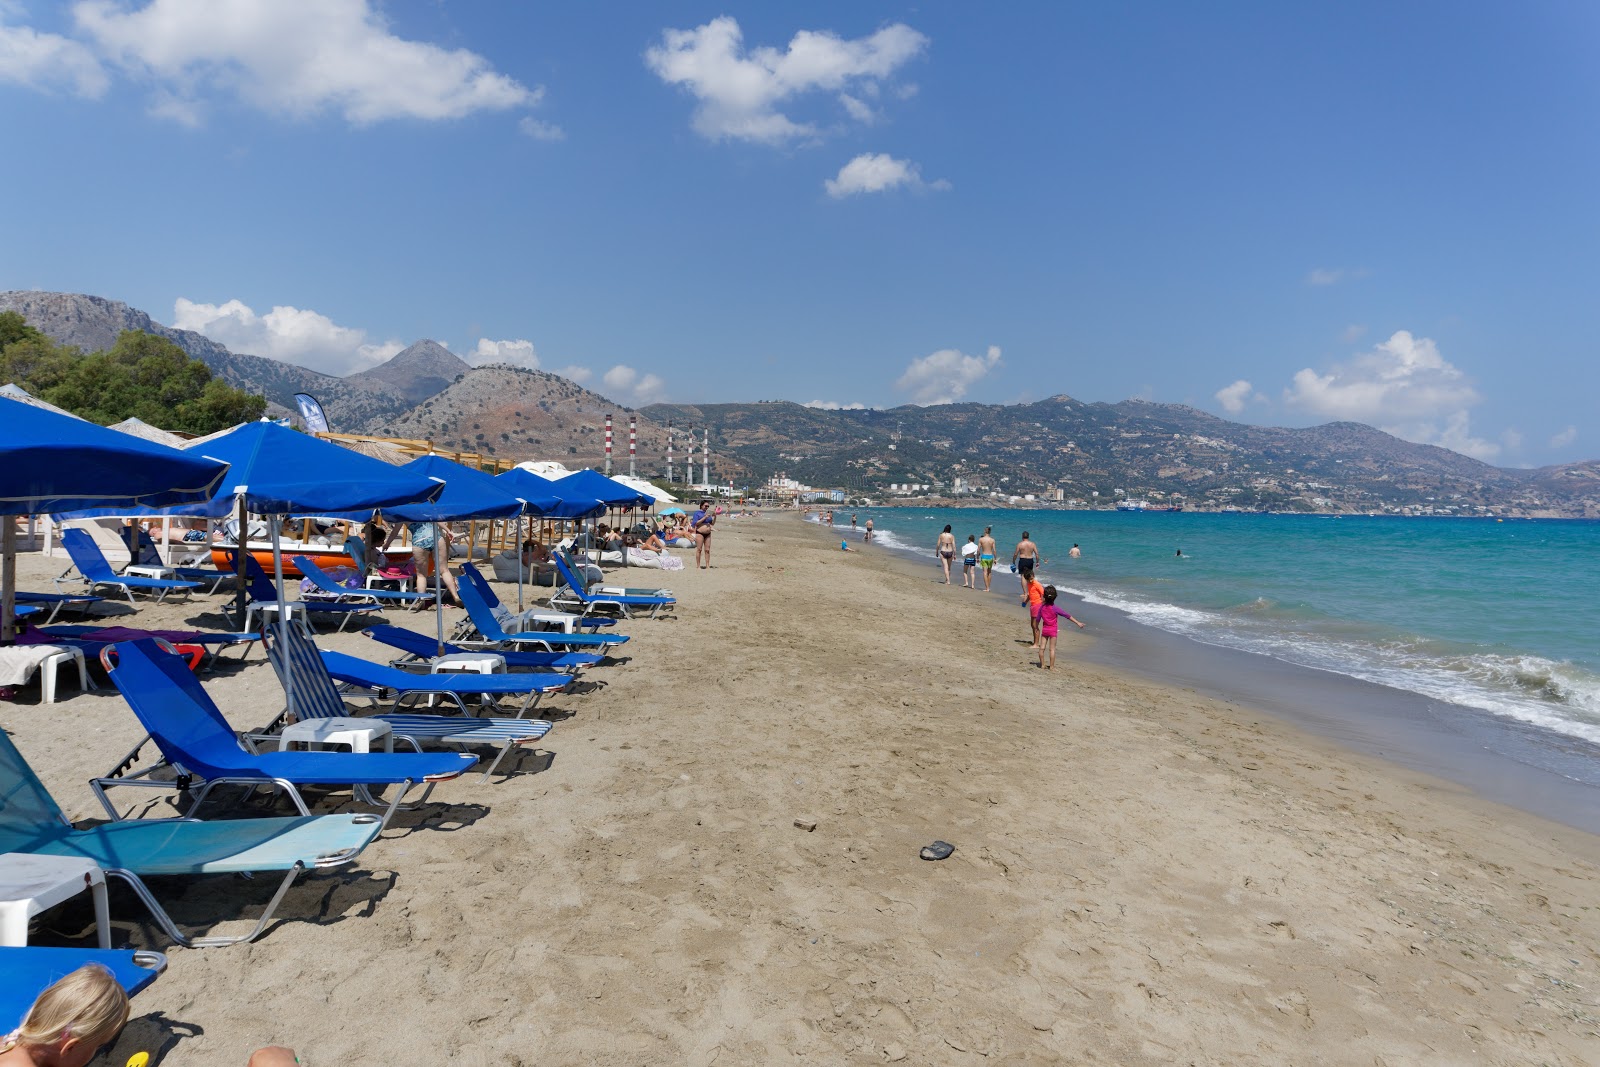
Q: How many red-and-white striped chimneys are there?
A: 5